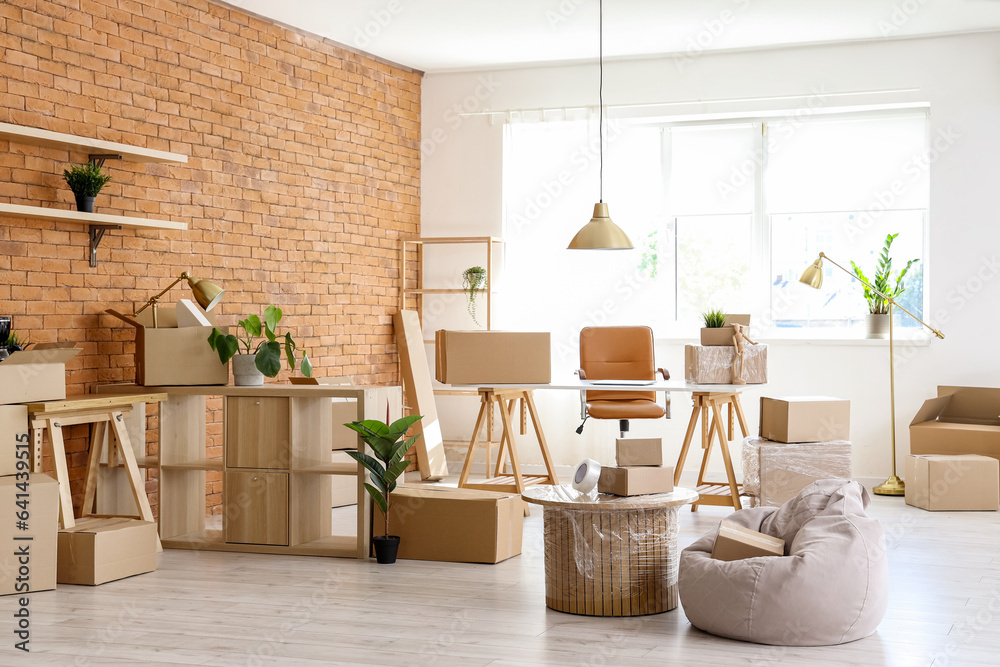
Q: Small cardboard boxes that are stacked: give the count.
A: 2